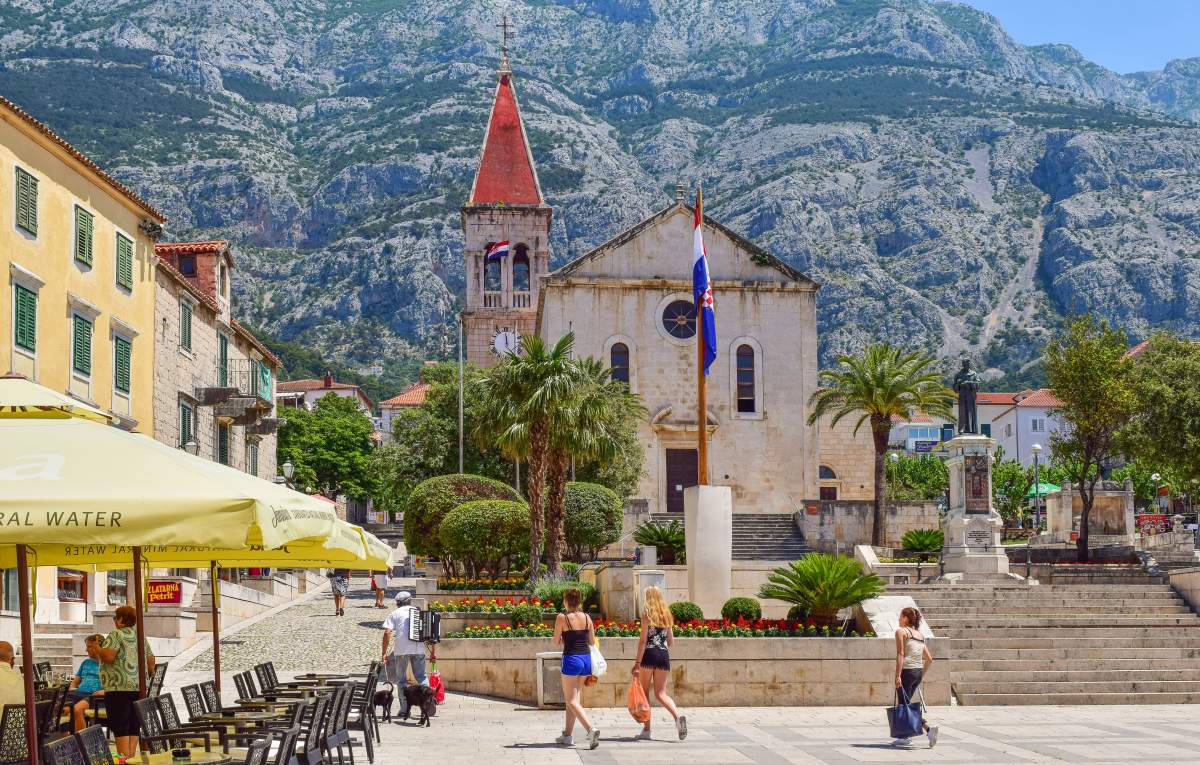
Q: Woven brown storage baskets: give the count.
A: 0